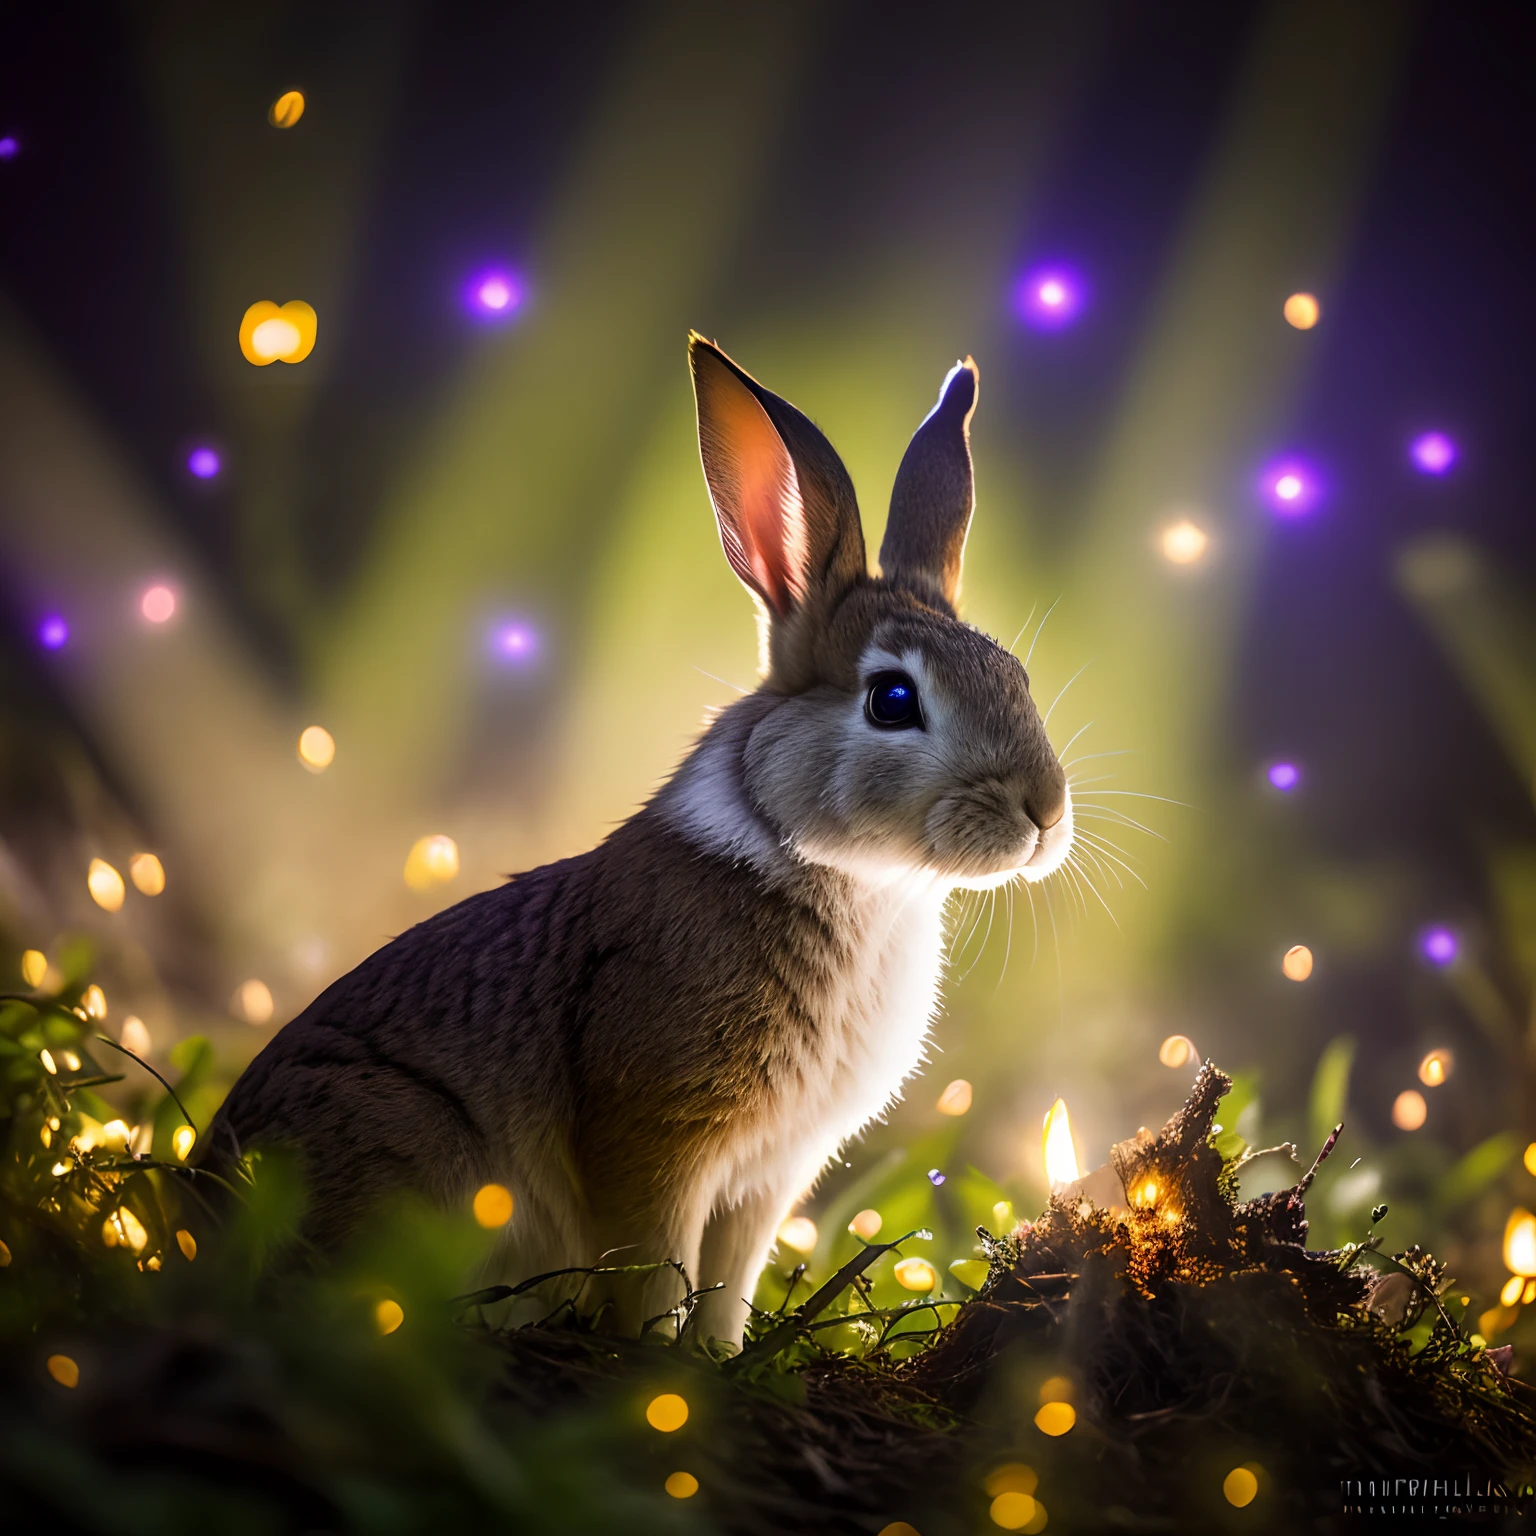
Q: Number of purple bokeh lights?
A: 10